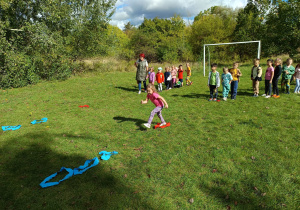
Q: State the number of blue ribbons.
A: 5